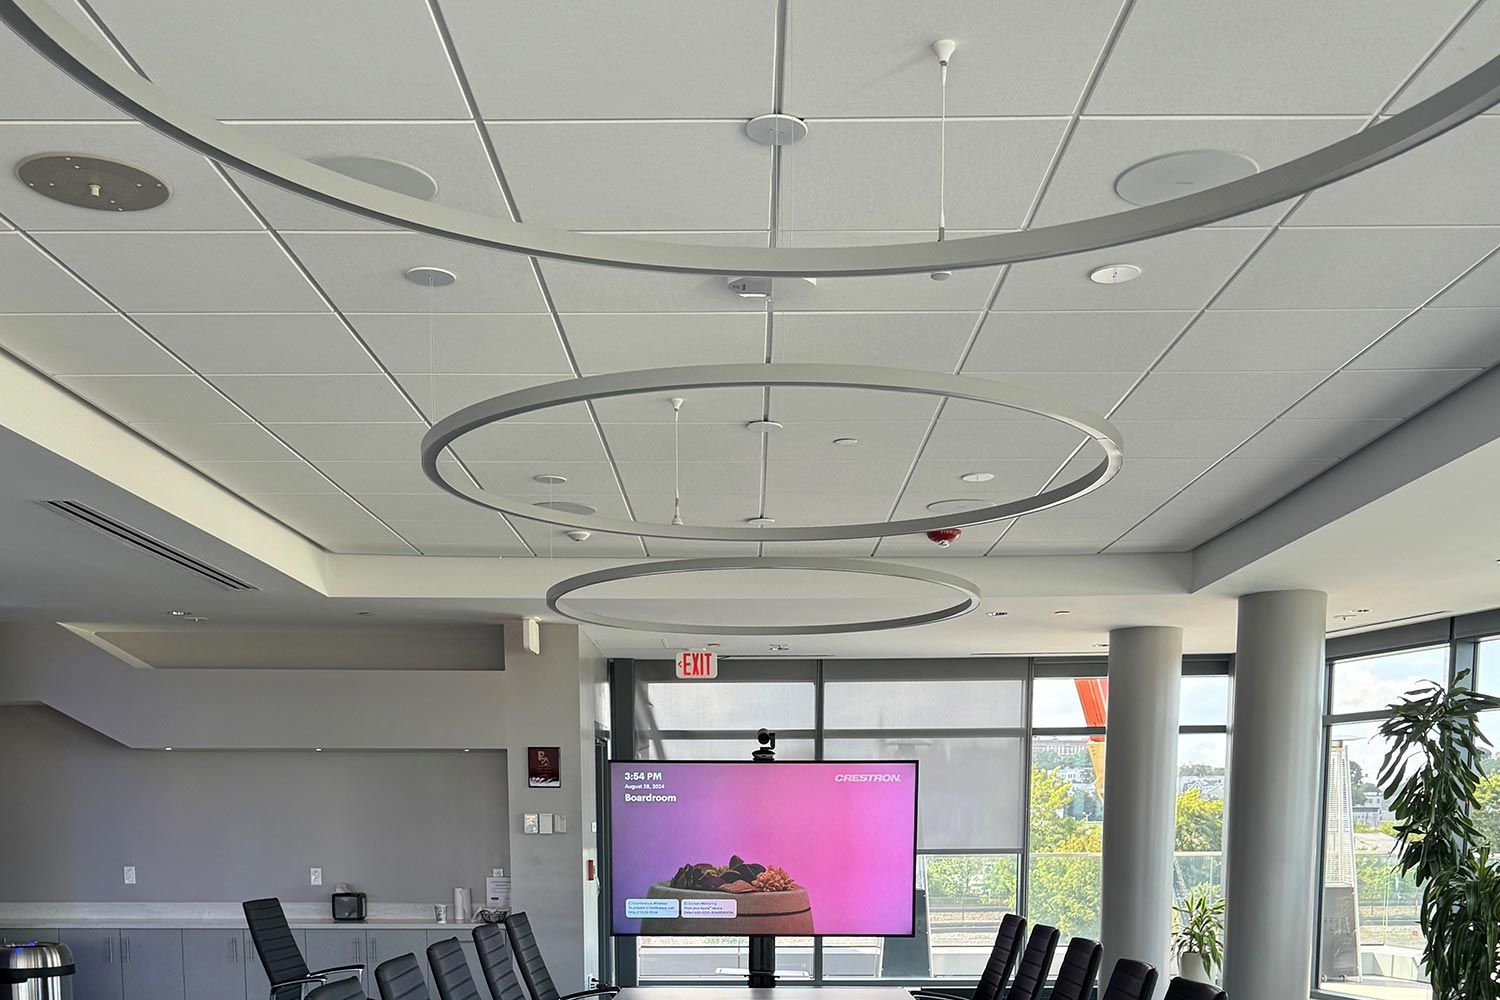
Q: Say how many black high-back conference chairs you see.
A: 11